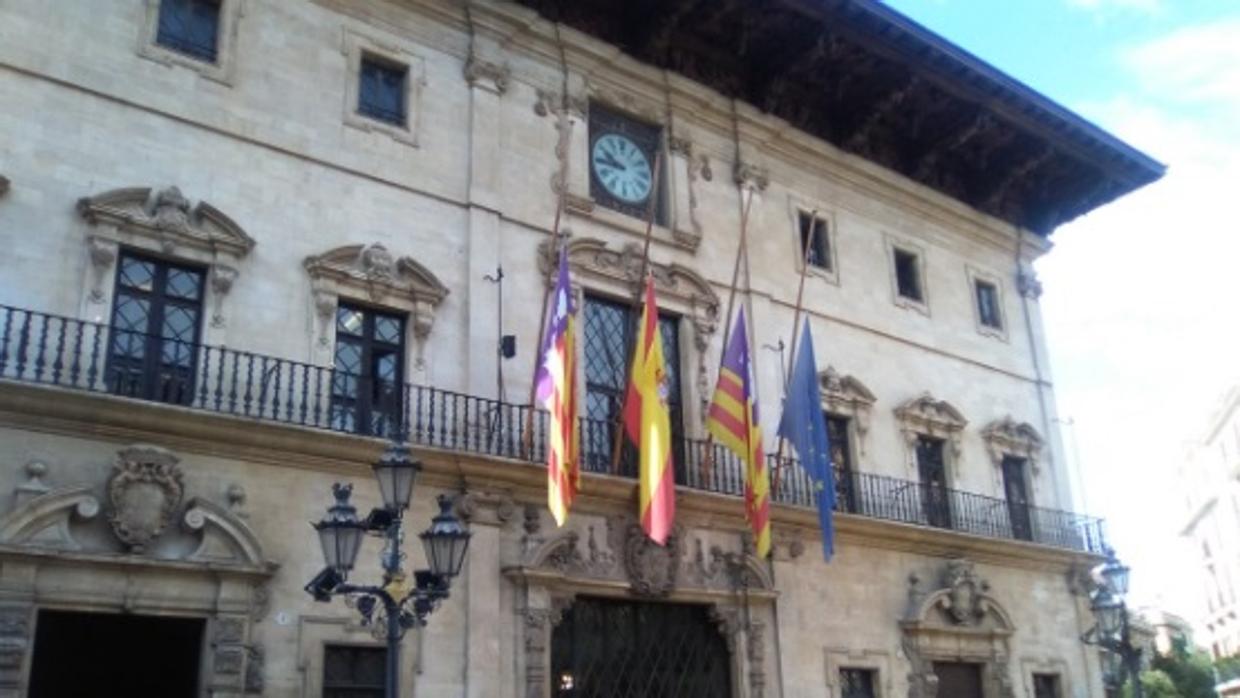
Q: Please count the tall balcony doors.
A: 6